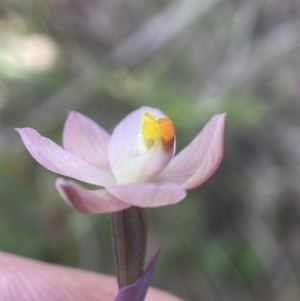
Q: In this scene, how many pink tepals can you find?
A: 6